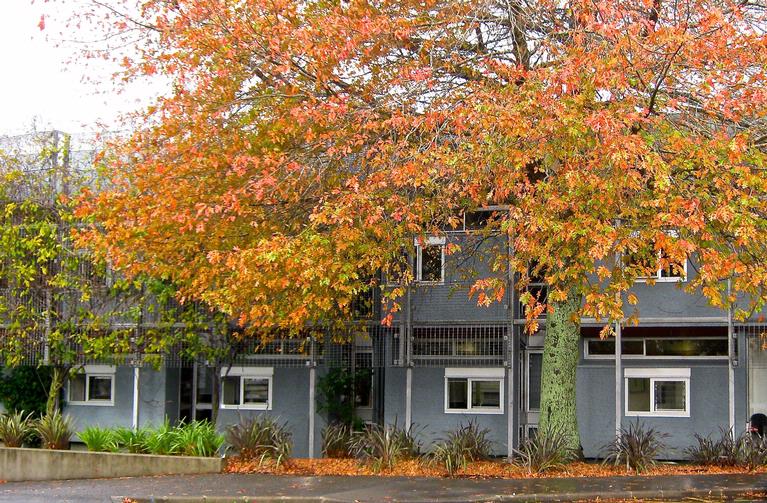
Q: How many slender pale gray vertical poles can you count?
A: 6